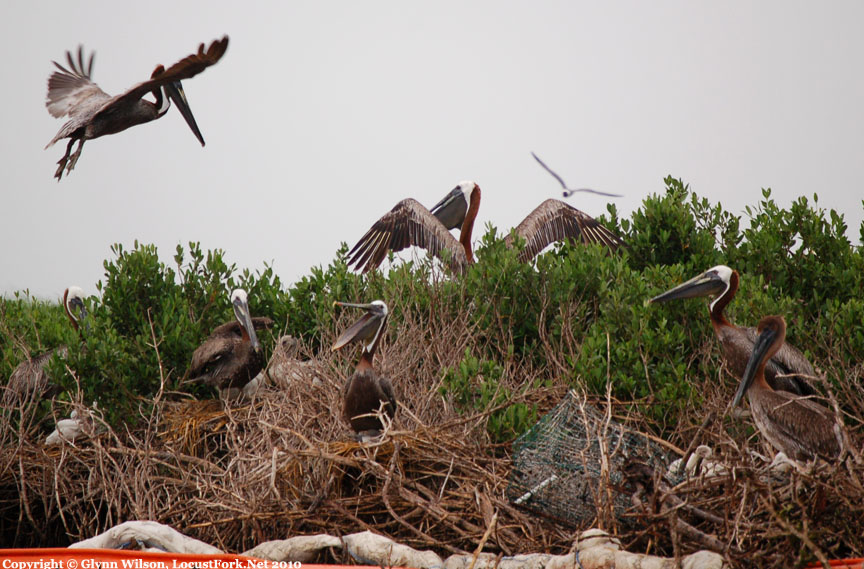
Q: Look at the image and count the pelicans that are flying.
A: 1